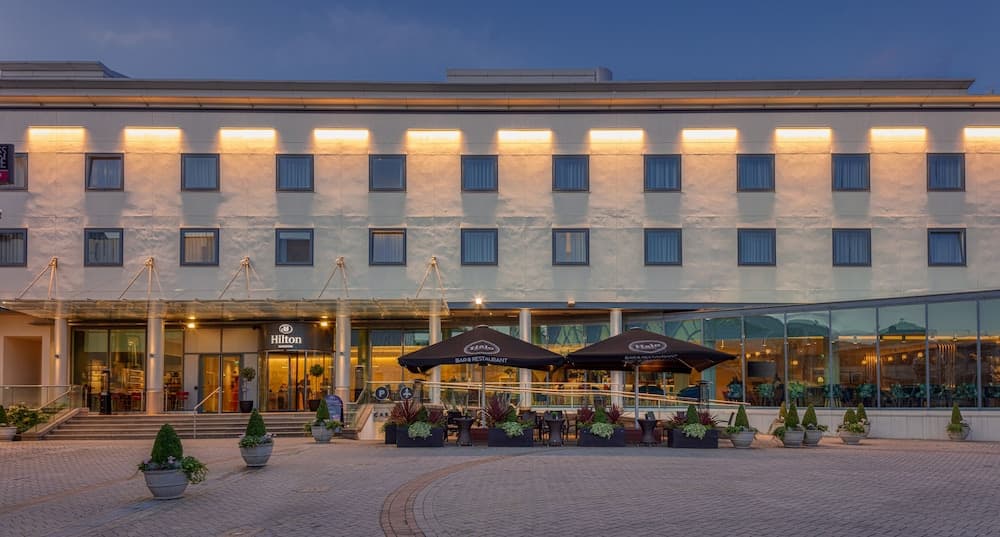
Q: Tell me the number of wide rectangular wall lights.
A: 11